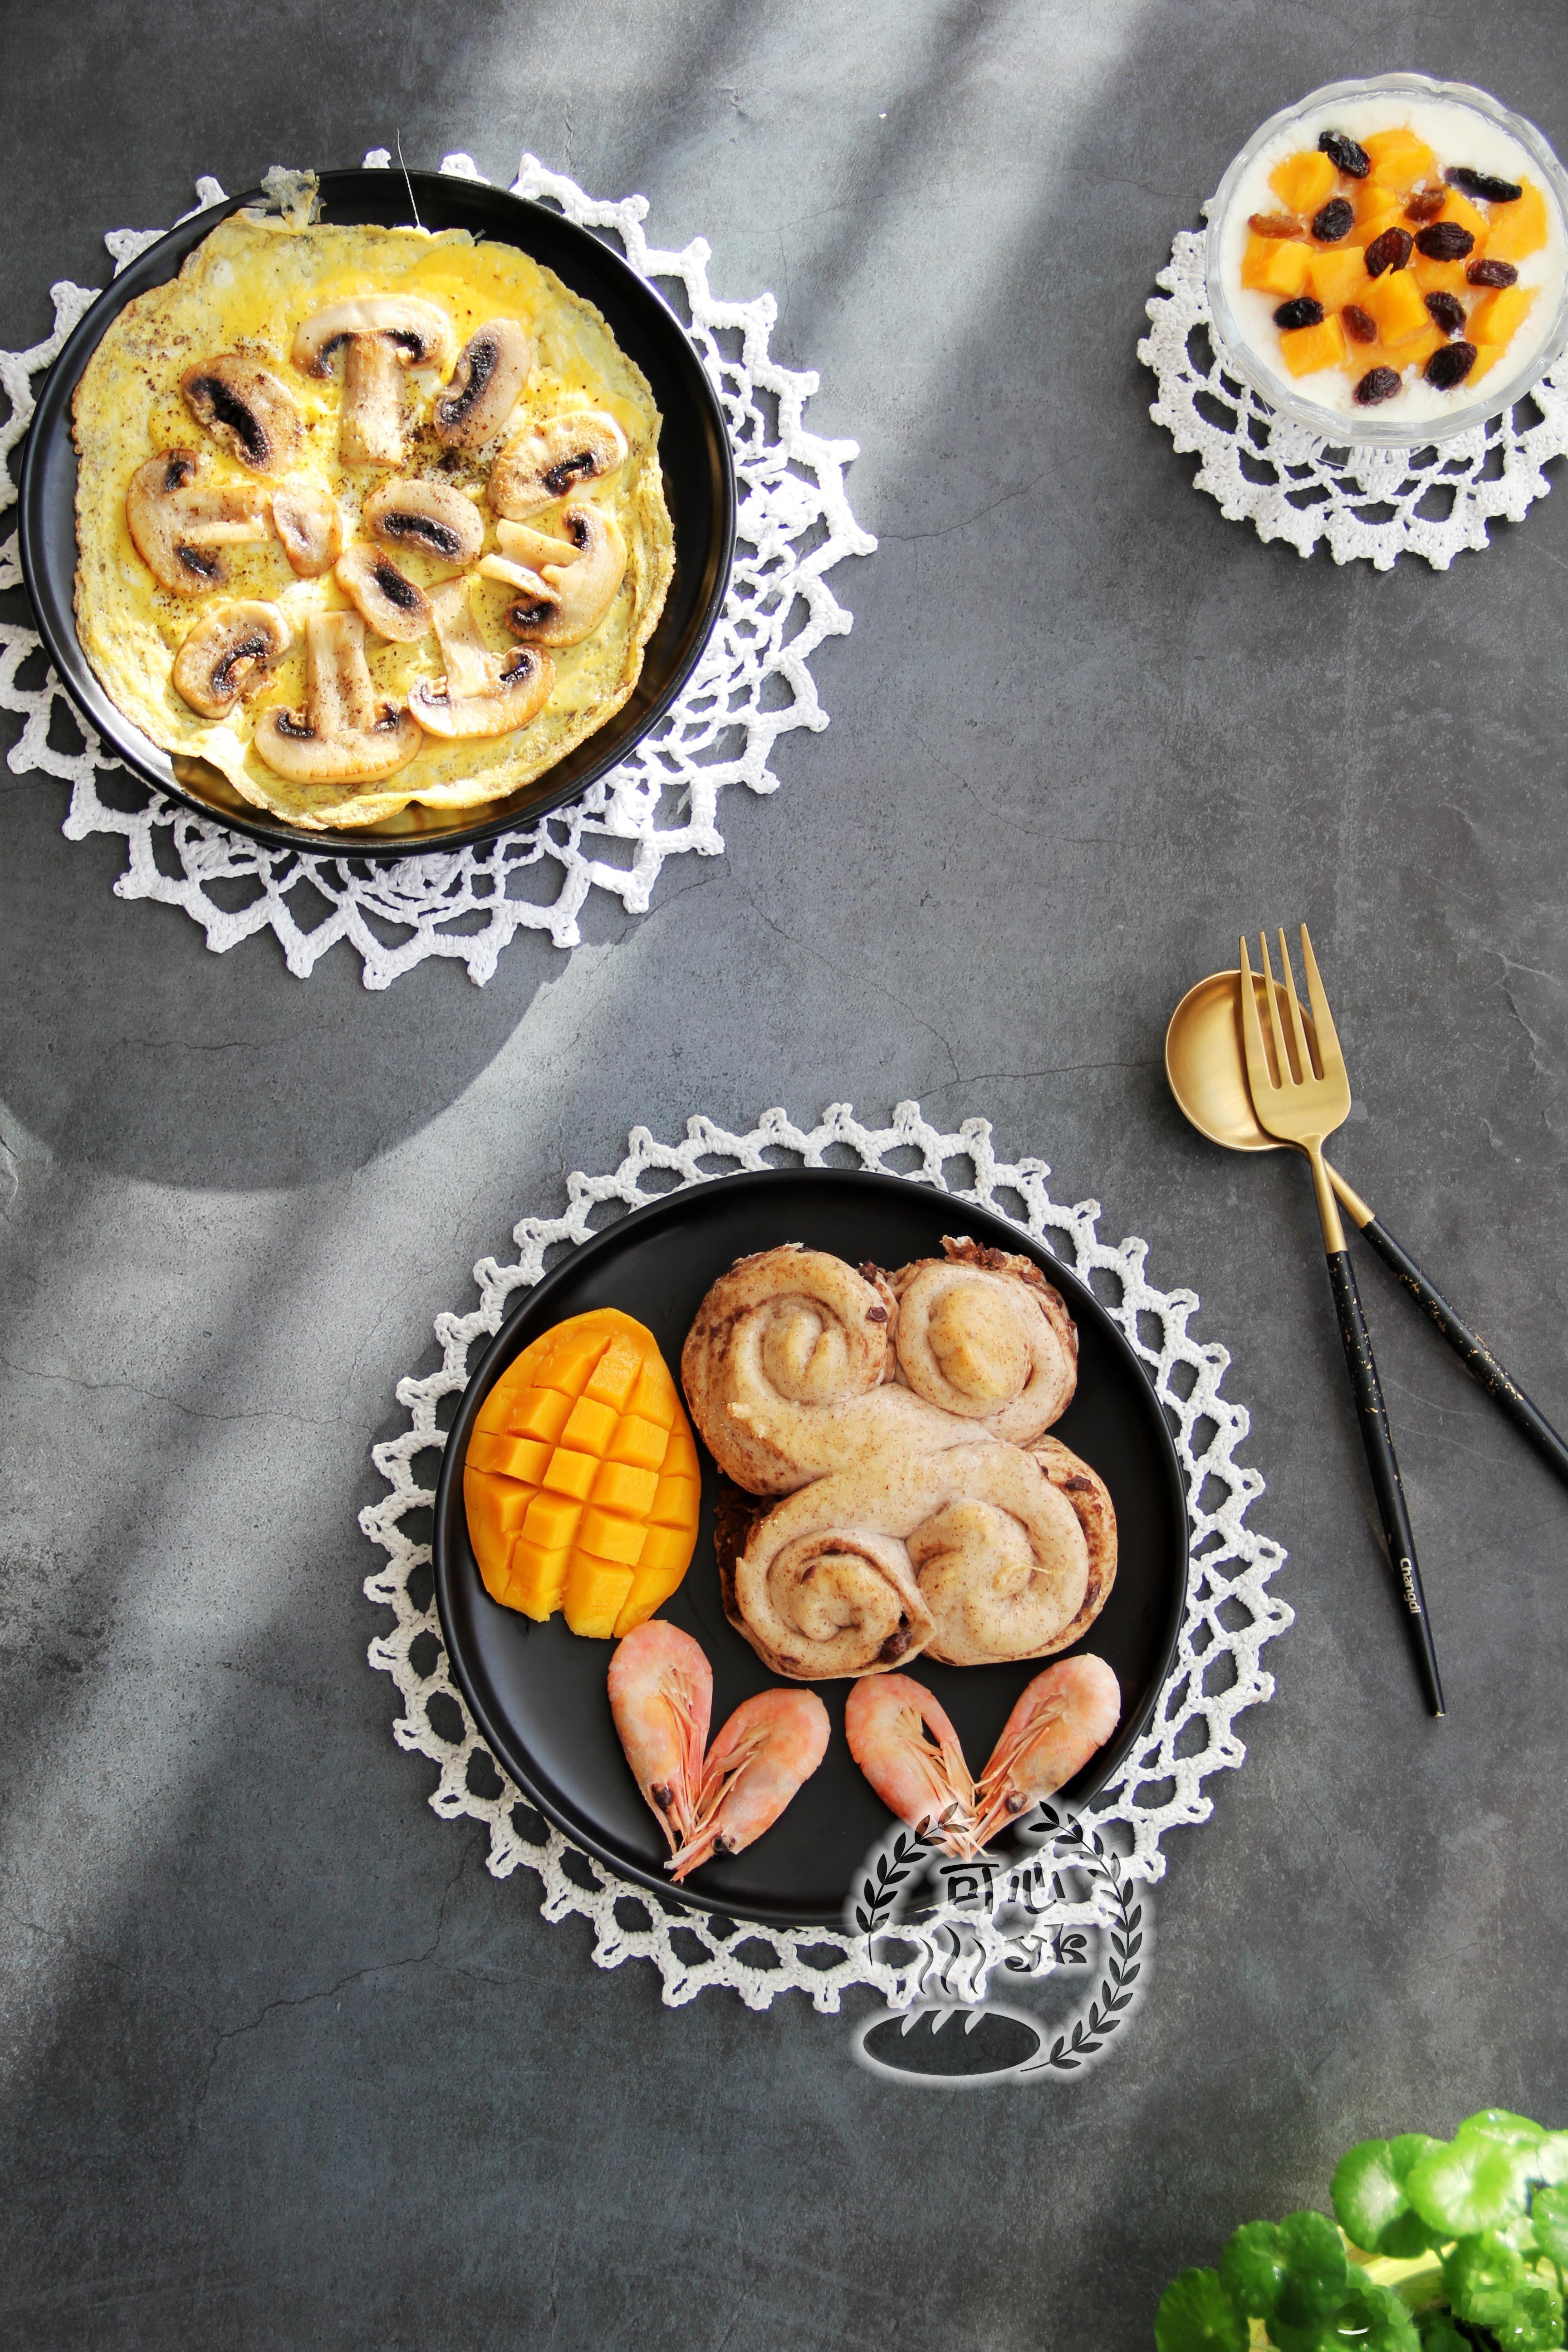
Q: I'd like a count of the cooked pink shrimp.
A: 4